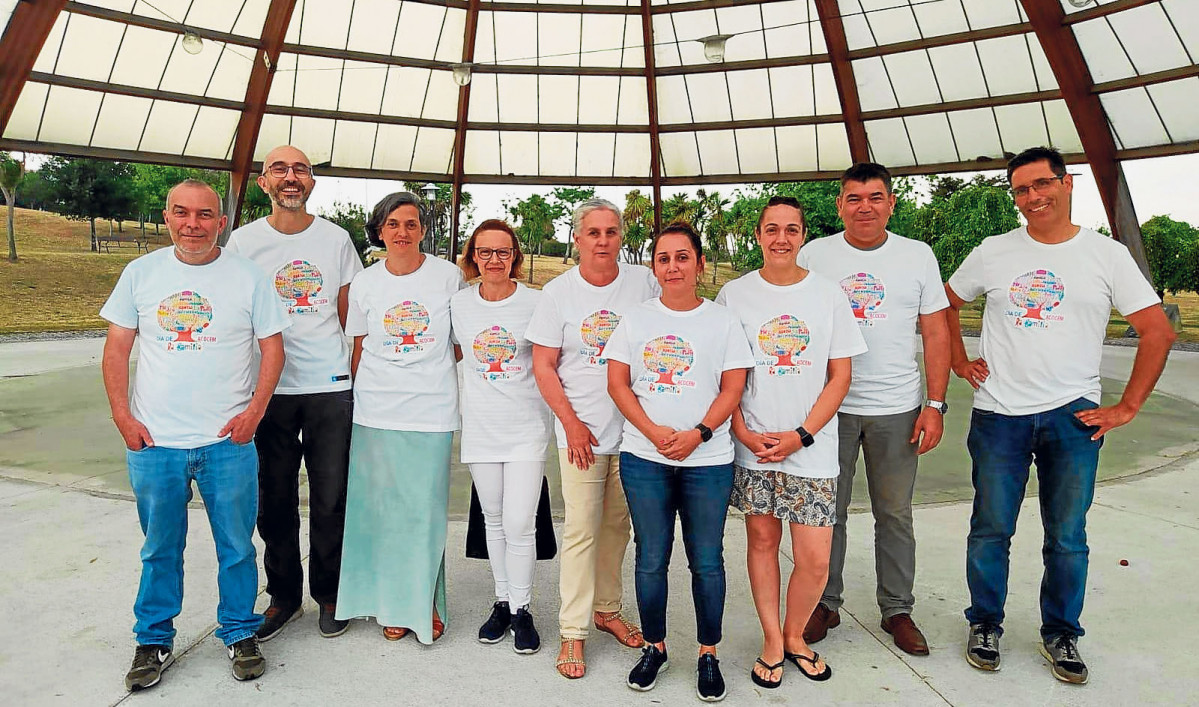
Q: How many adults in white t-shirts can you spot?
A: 9